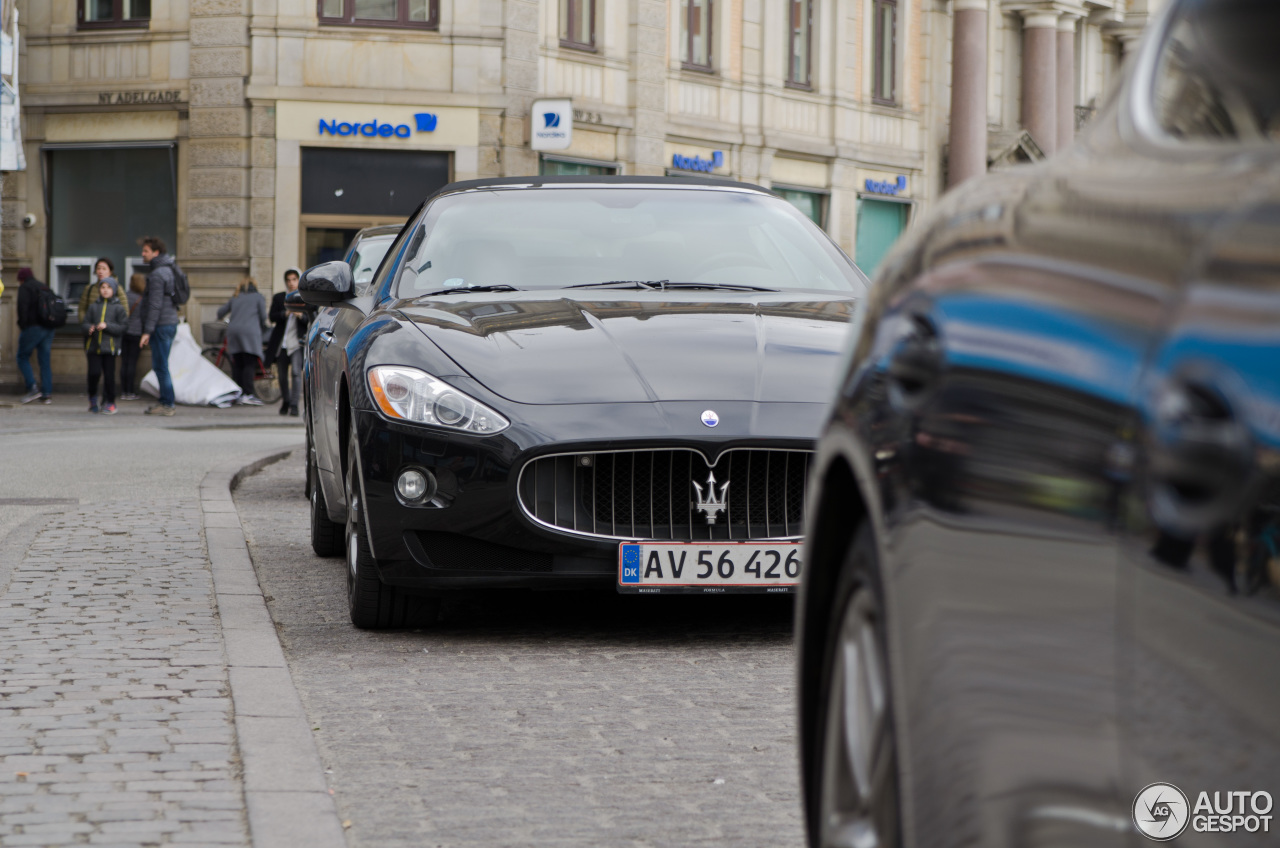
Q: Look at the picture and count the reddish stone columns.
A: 3